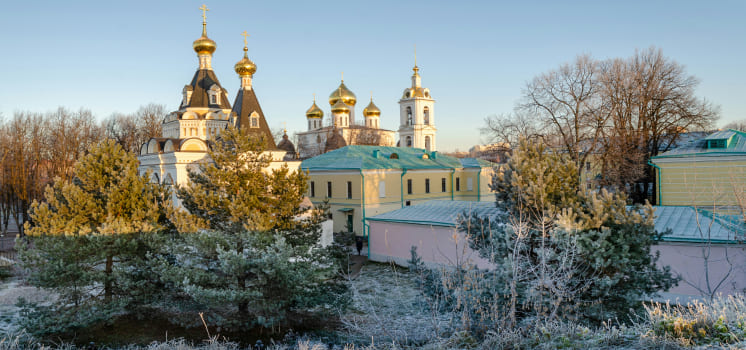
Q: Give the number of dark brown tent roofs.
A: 2